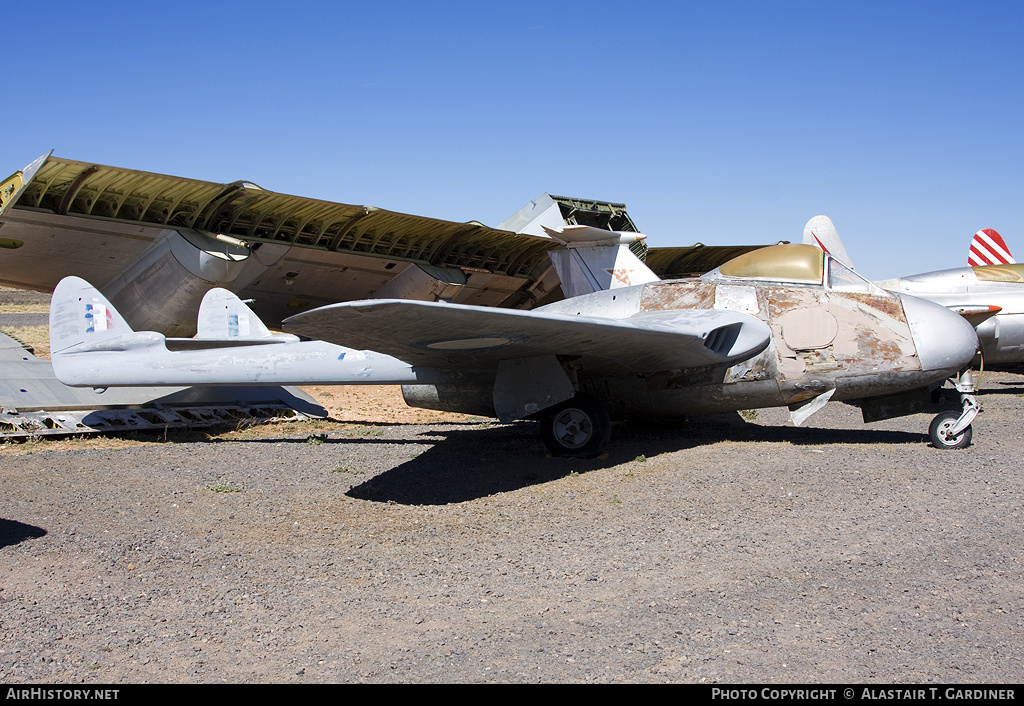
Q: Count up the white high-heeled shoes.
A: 0